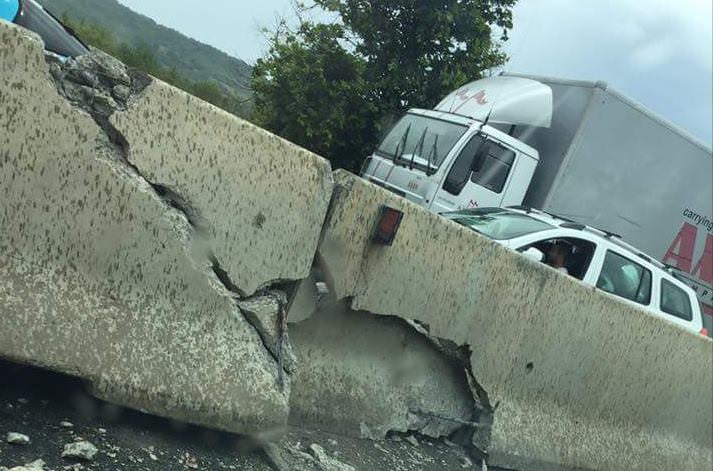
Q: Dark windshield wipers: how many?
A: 3